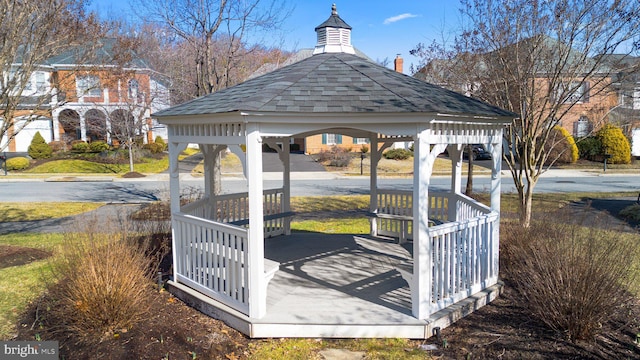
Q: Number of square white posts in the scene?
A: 8